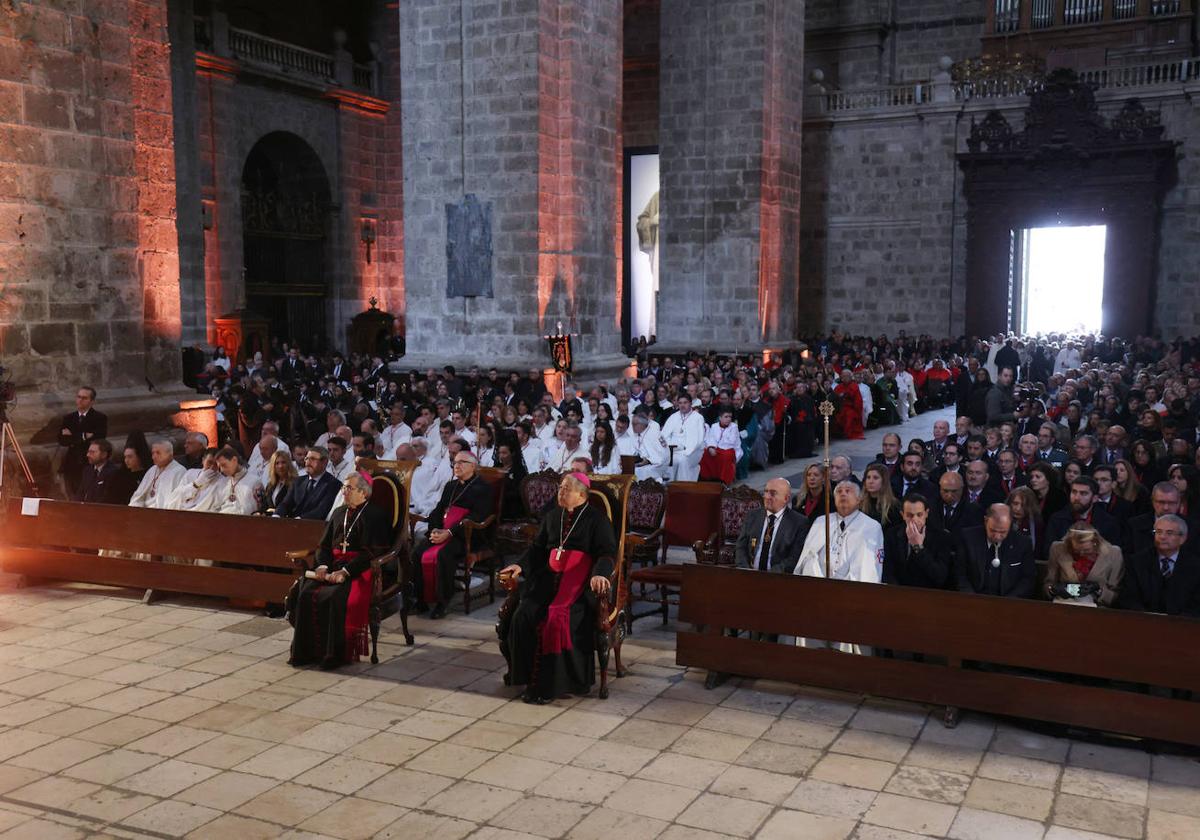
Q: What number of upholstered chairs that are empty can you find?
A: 4